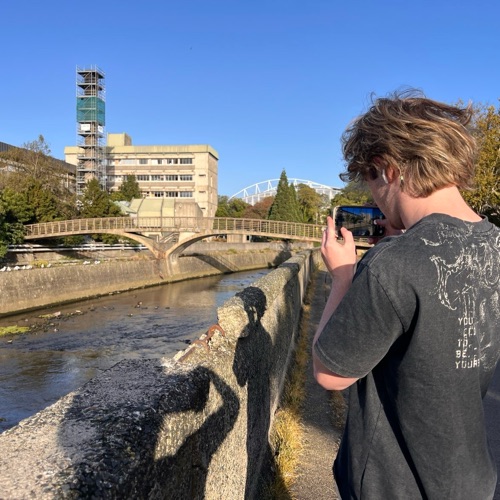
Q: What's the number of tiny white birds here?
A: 9